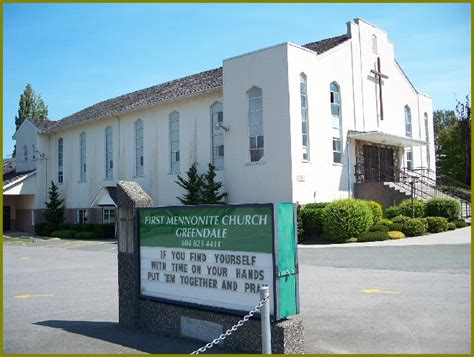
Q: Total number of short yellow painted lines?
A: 2